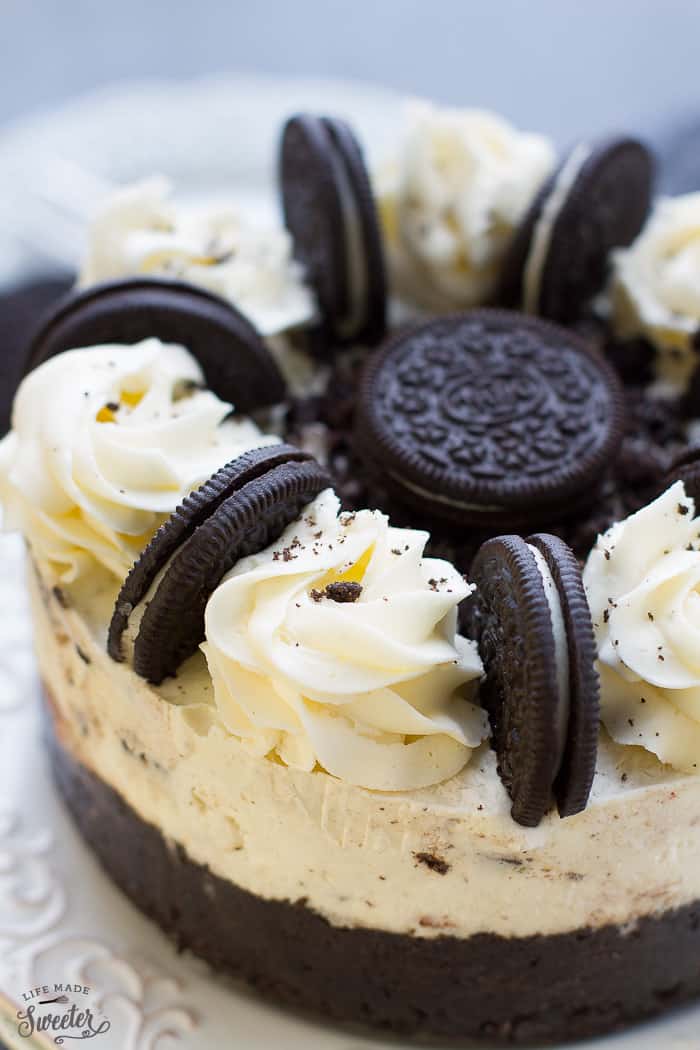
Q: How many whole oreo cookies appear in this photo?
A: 6